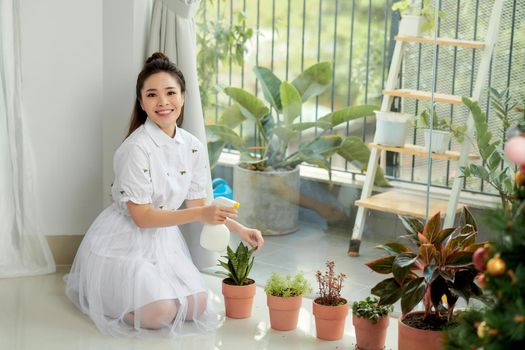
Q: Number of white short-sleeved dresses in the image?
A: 1